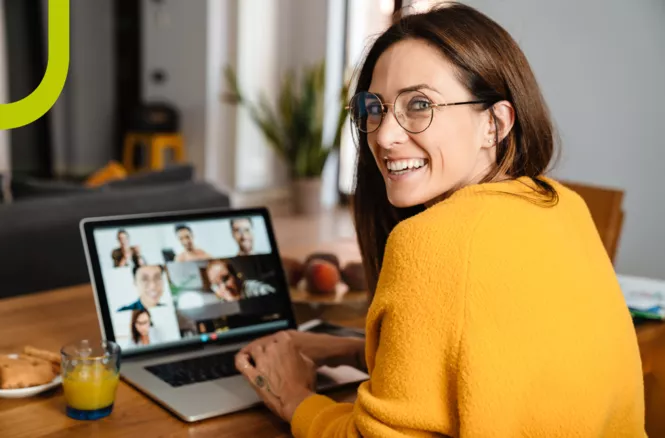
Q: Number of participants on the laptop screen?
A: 6